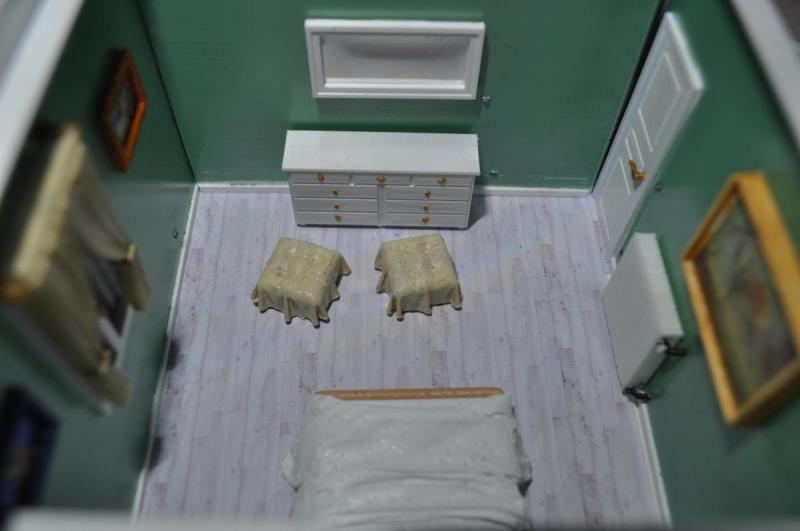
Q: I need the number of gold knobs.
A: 9